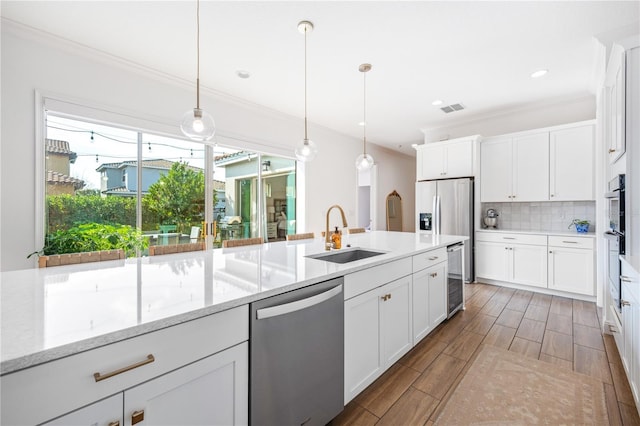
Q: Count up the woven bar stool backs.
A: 6